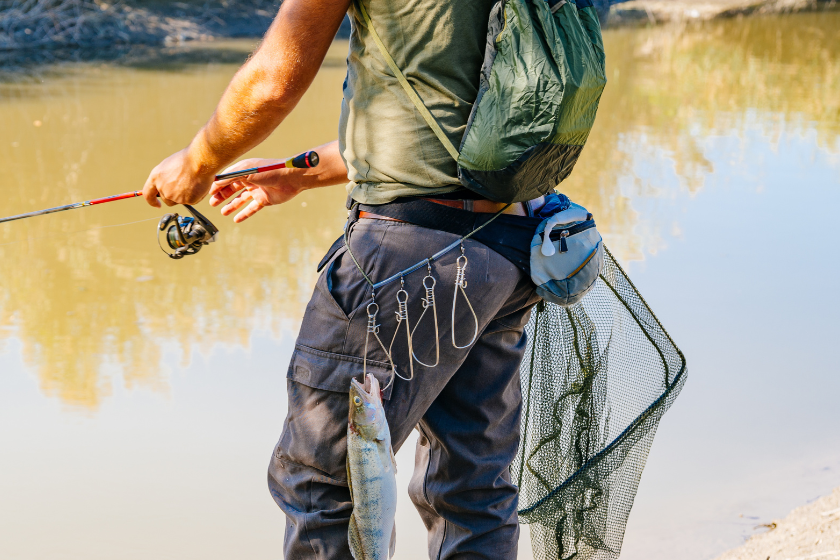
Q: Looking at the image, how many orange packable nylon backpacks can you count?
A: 0